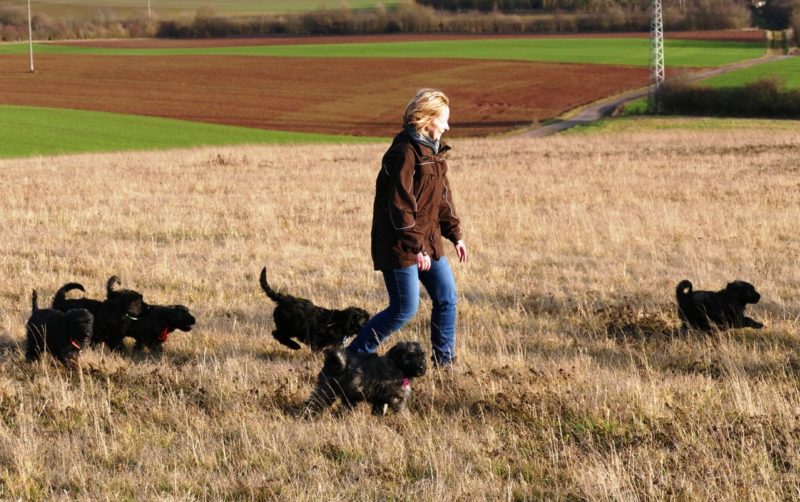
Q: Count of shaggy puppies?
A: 6